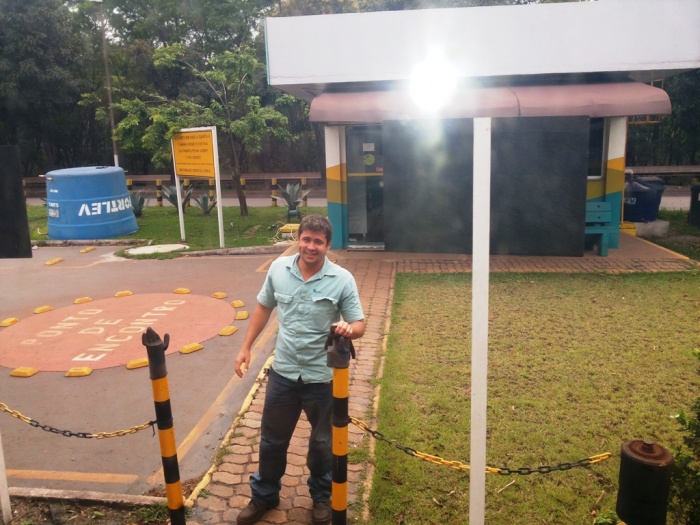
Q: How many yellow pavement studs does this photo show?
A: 15